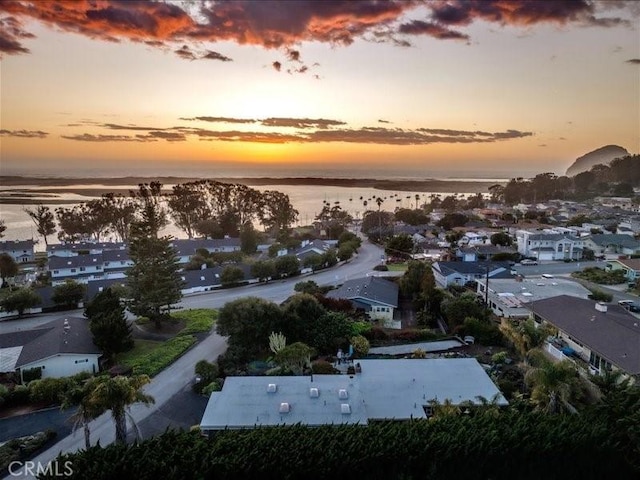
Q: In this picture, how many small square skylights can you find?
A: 5